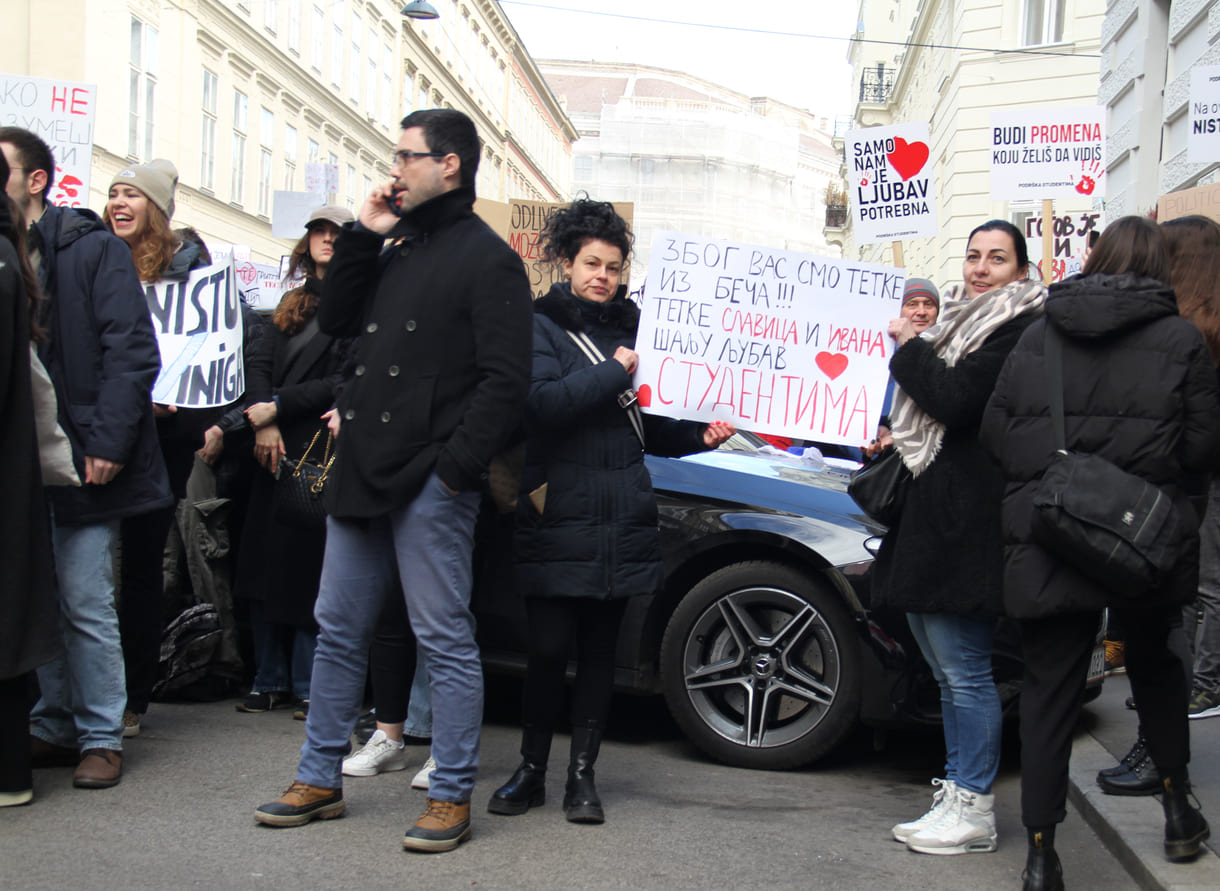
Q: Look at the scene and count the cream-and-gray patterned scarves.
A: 1